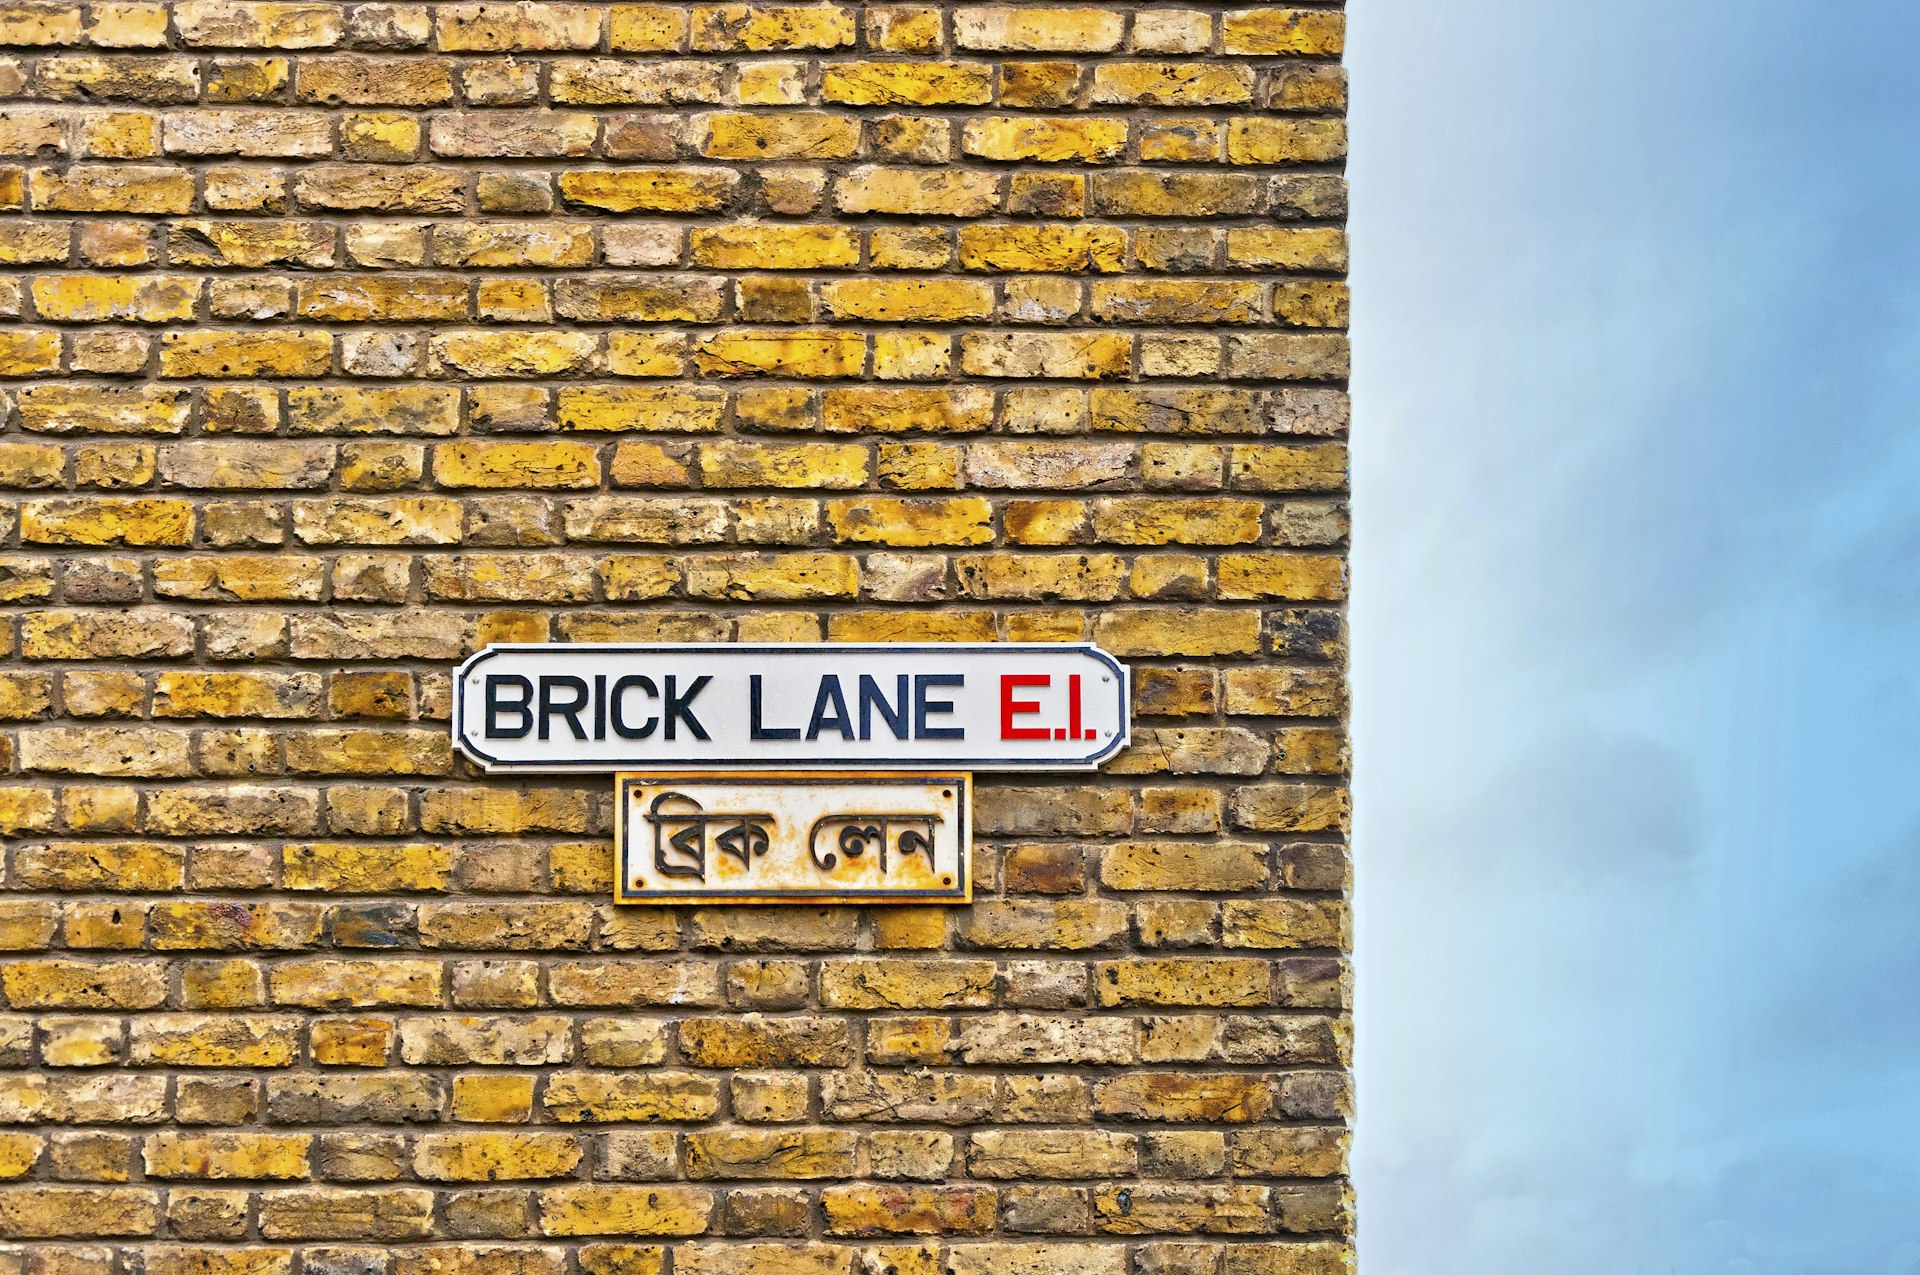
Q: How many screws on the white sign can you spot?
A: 4